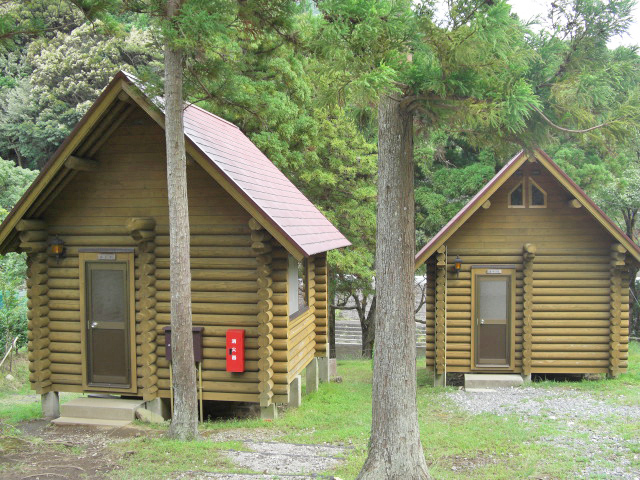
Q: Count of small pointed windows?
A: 2